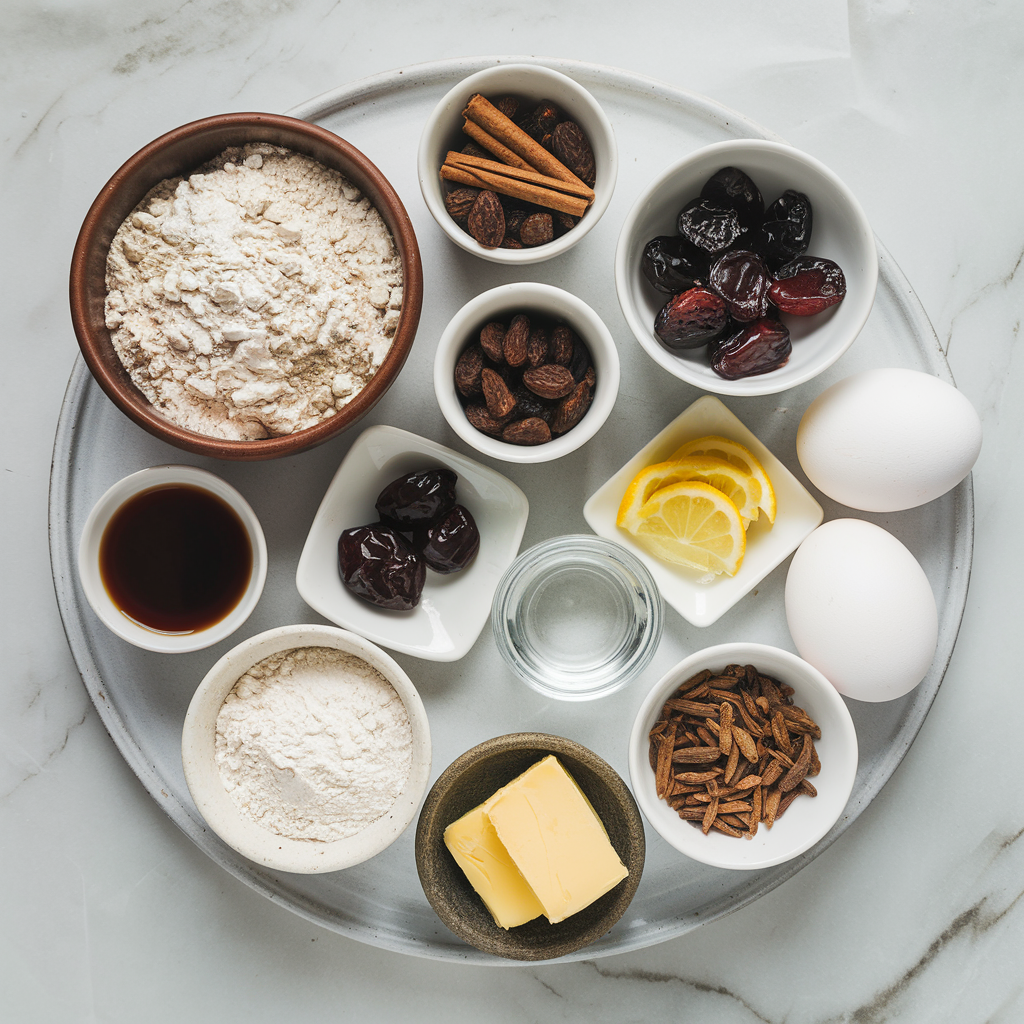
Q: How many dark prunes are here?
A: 11